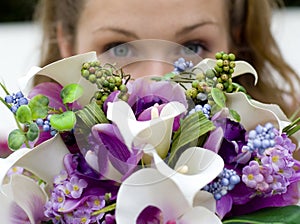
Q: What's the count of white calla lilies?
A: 6